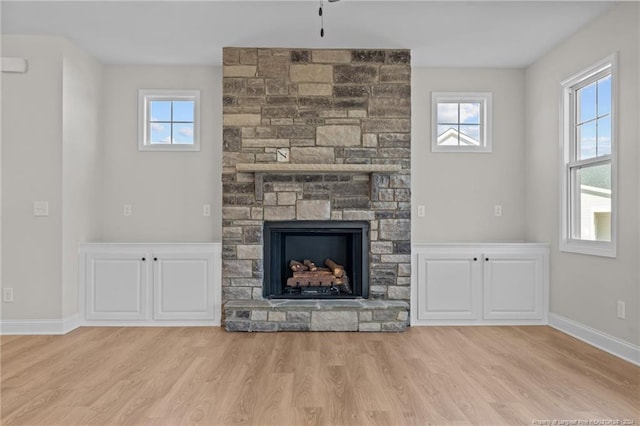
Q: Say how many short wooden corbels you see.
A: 2